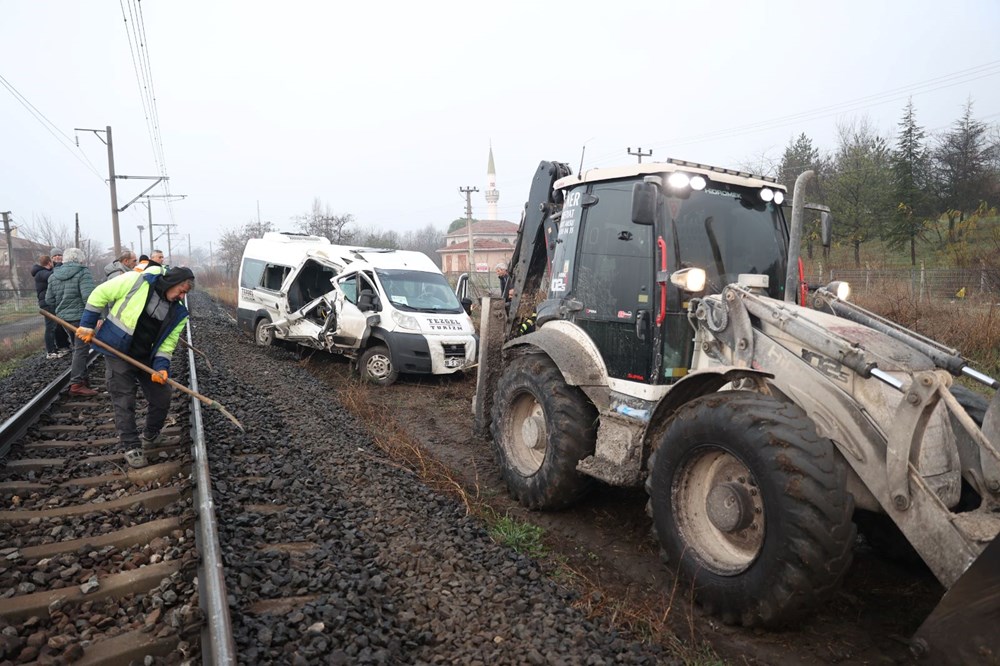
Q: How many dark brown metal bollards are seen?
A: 0